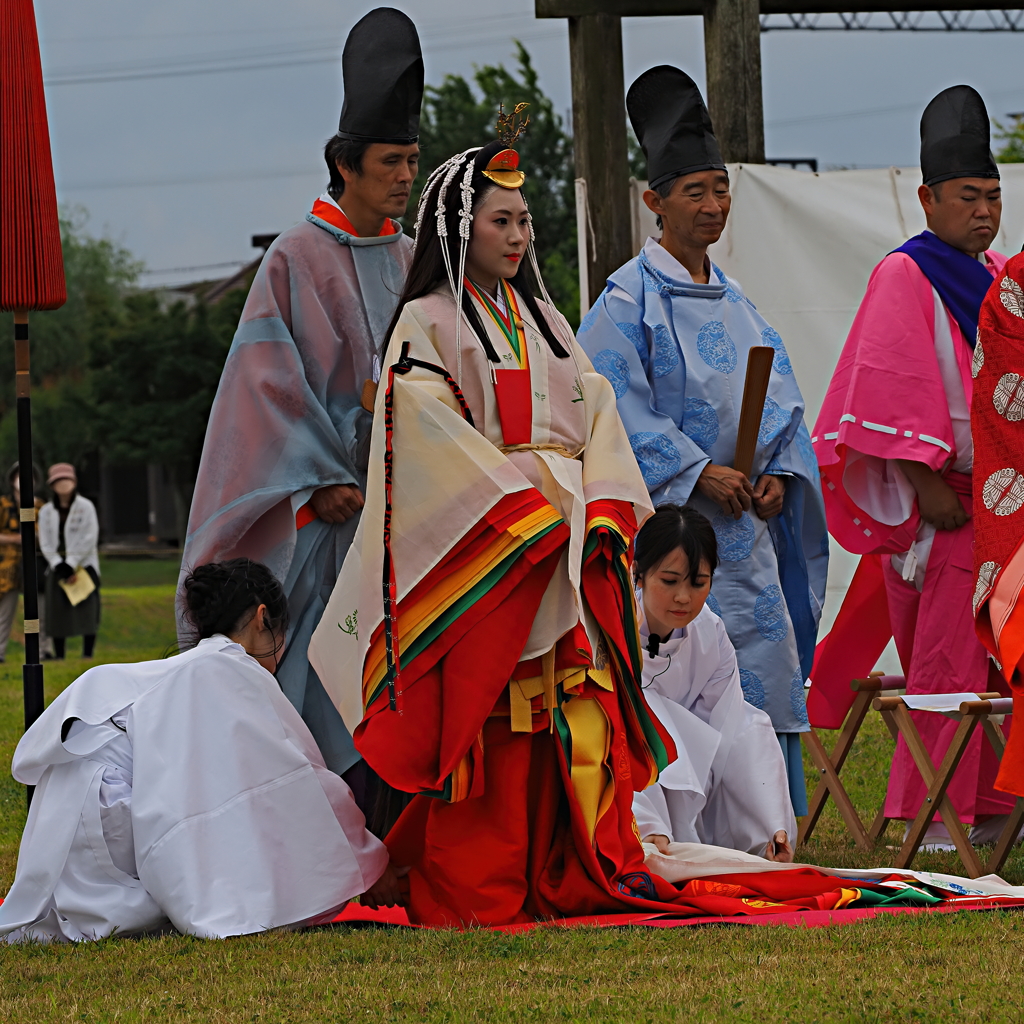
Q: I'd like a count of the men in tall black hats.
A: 3